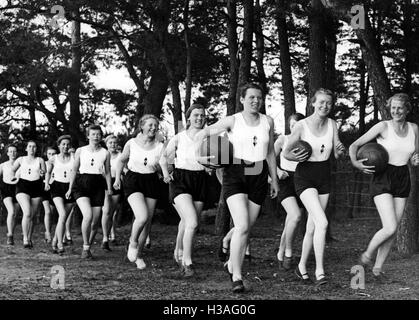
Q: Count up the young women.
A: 12